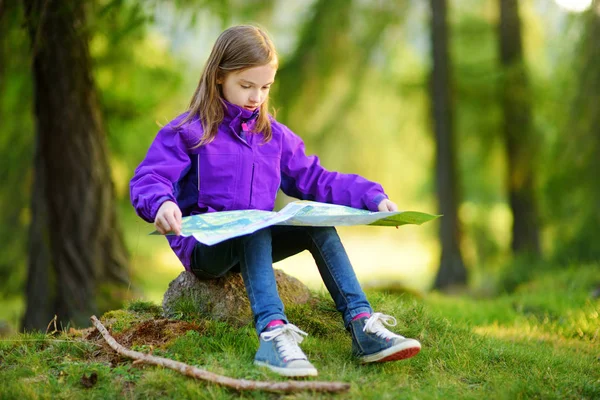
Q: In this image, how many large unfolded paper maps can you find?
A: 1